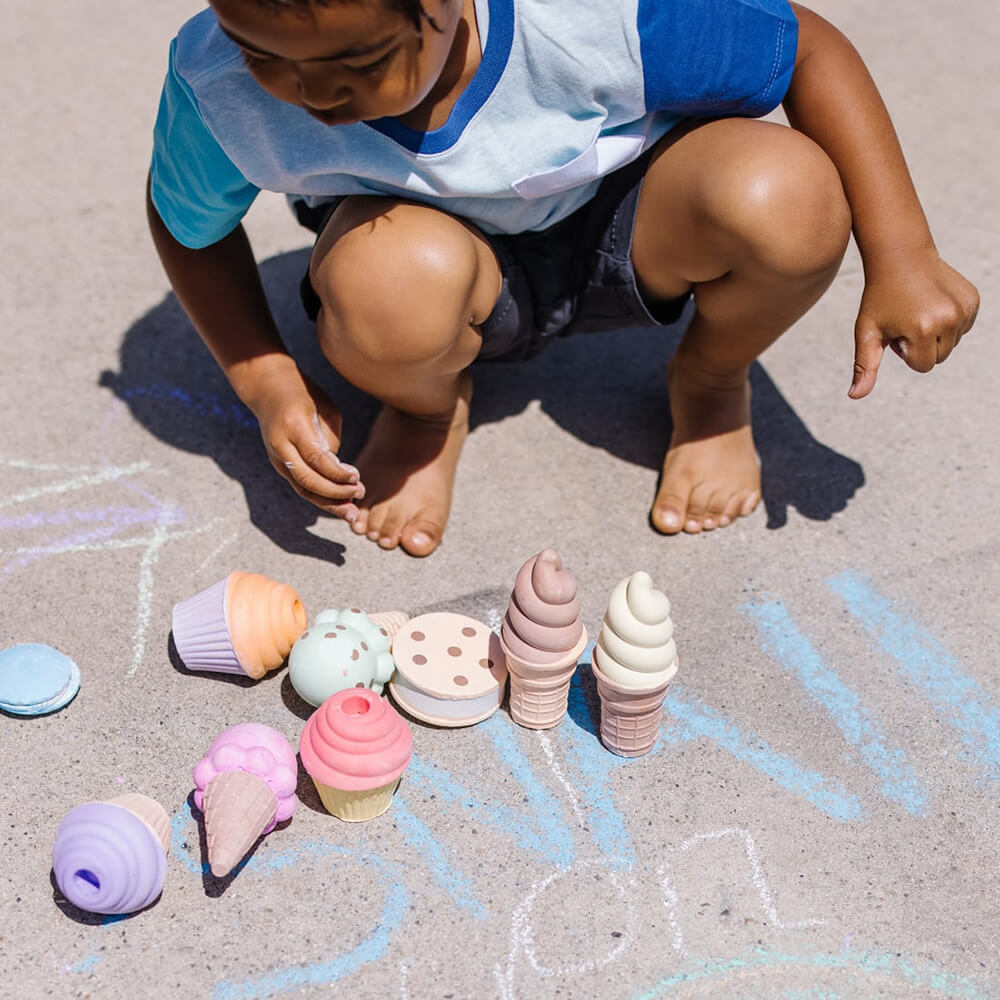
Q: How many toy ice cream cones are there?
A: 4